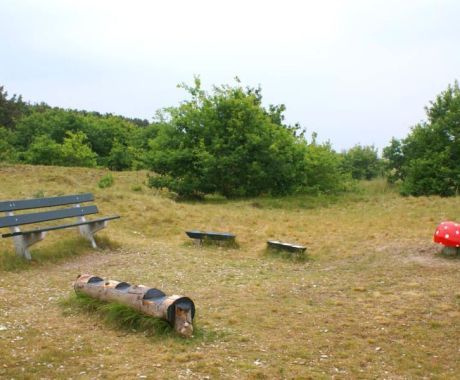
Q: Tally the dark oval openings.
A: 3